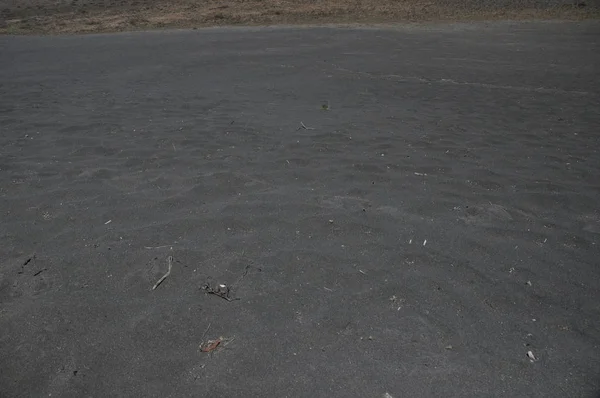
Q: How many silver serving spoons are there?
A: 0